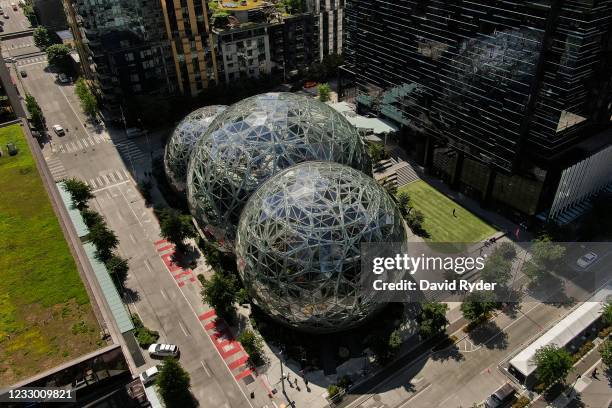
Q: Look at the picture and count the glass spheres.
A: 3